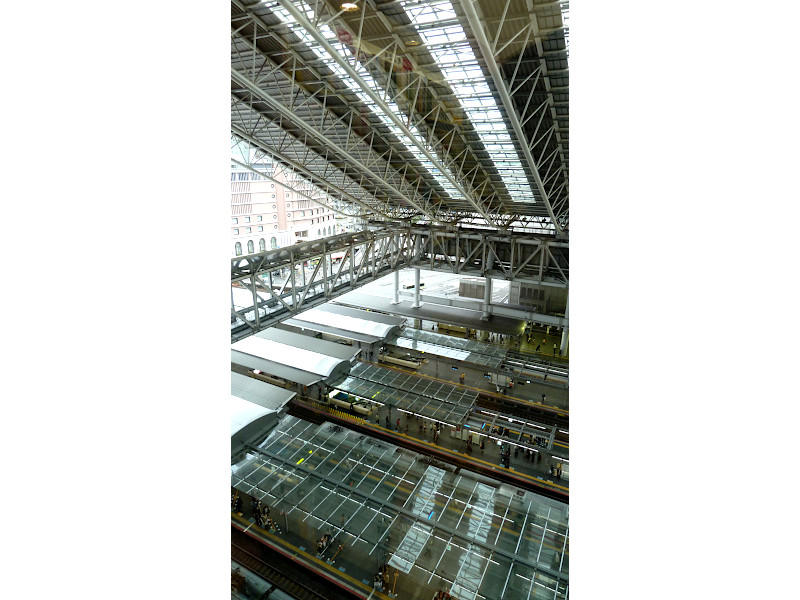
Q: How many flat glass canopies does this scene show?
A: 3